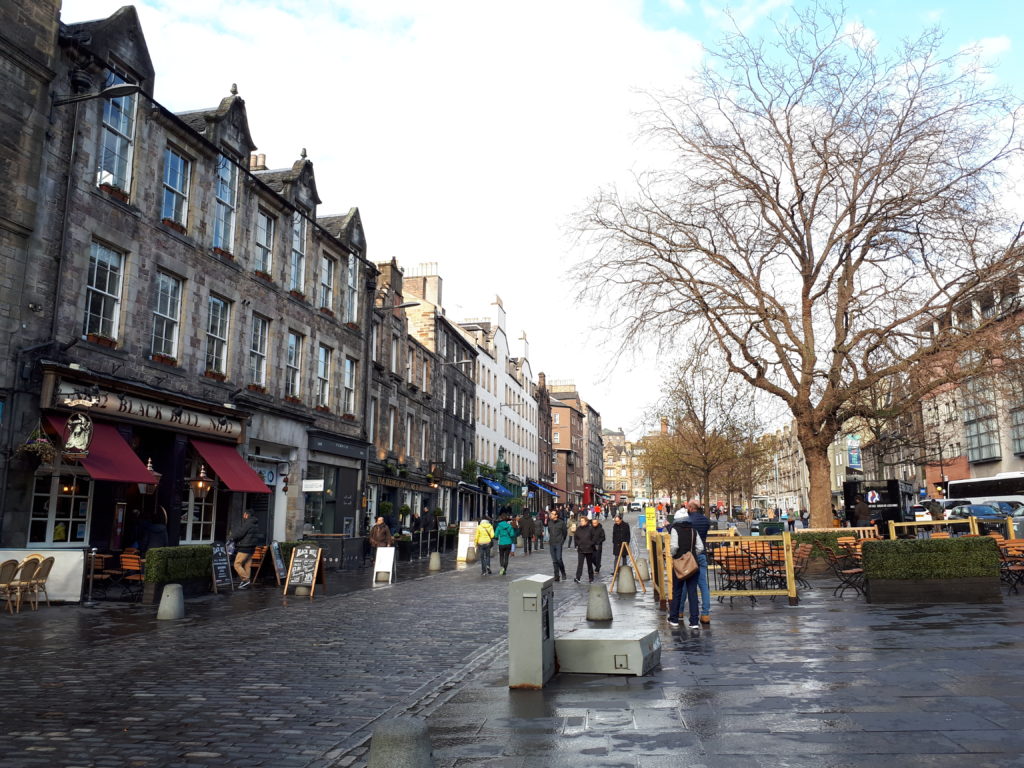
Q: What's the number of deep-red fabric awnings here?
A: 2